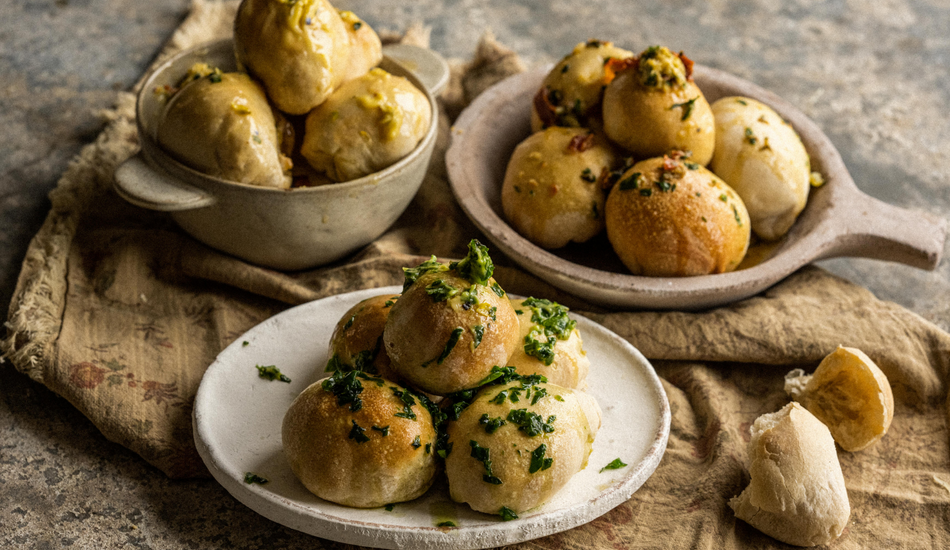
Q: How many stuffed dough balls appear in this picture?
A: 14